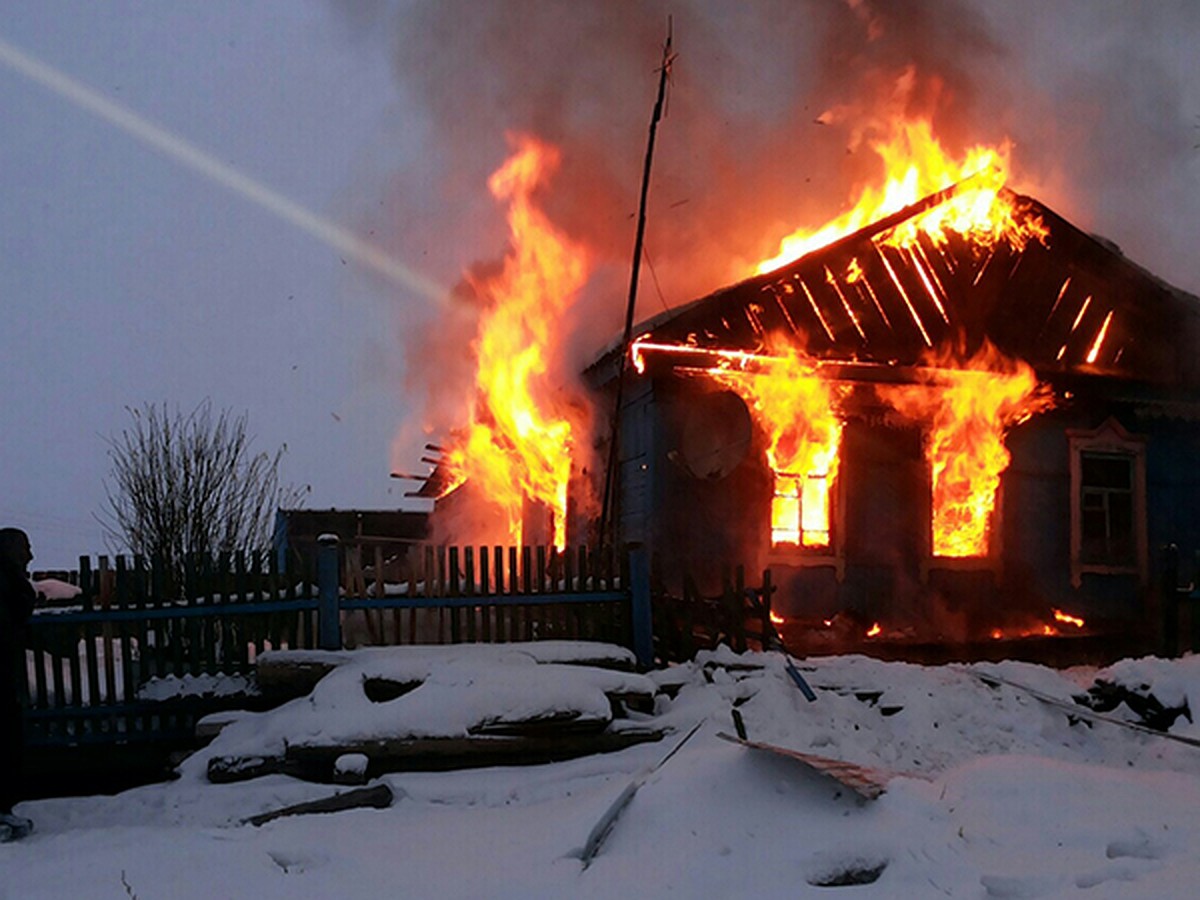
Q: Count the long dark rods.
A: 1